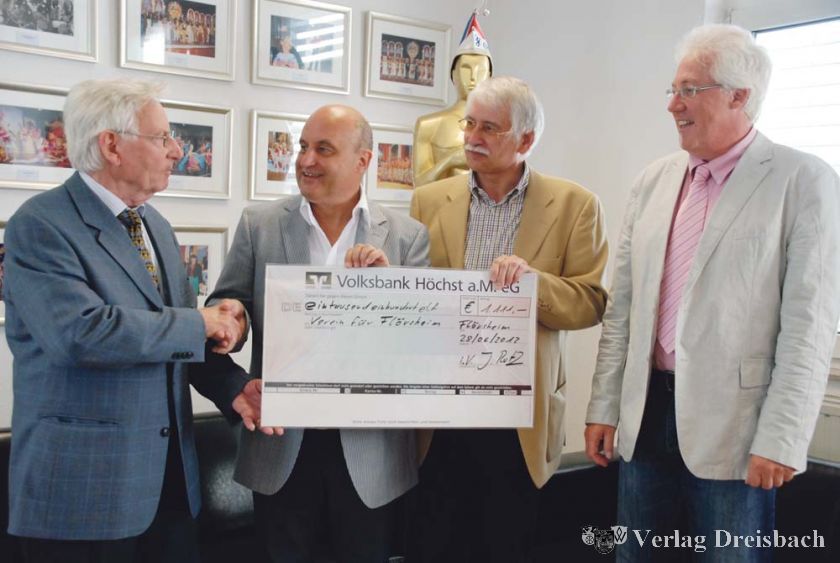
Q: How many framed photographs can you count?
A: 10